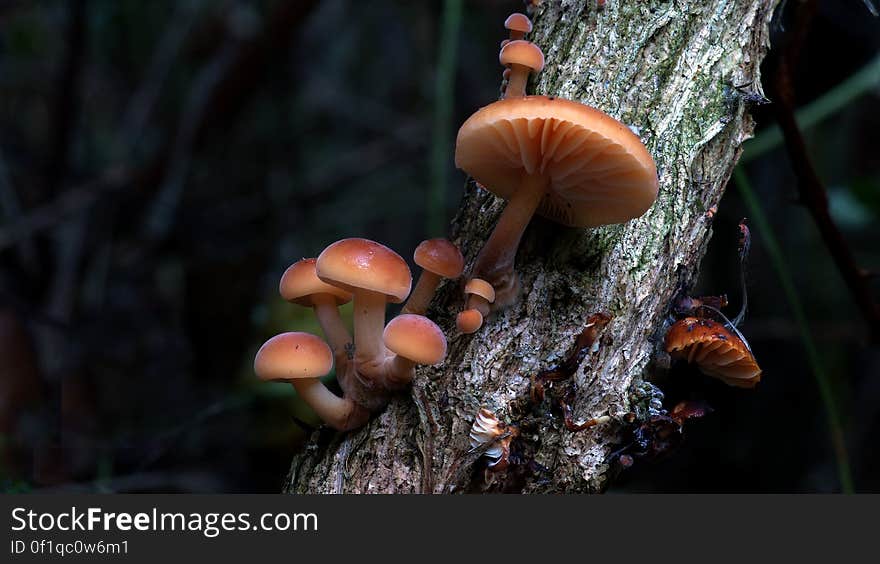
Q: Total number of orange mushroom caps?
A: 11